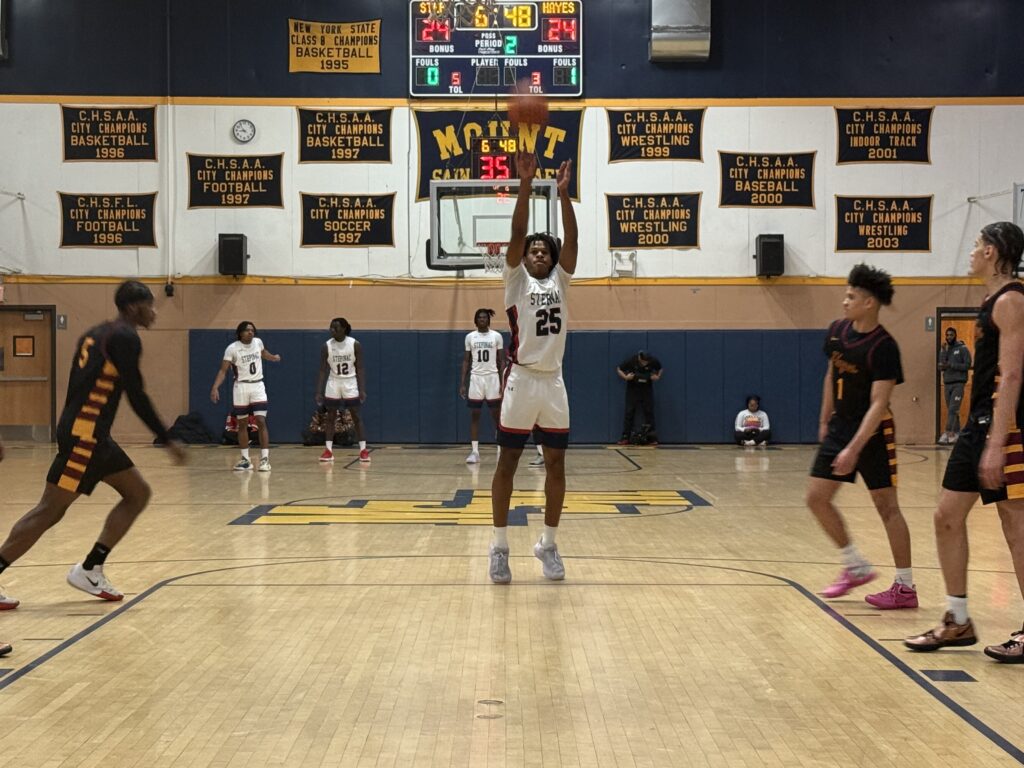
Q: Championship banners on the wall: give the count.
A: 11